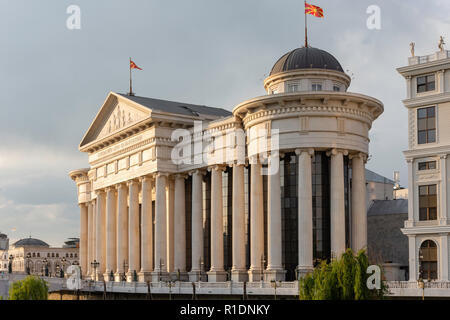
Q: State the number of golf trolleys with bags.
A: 0